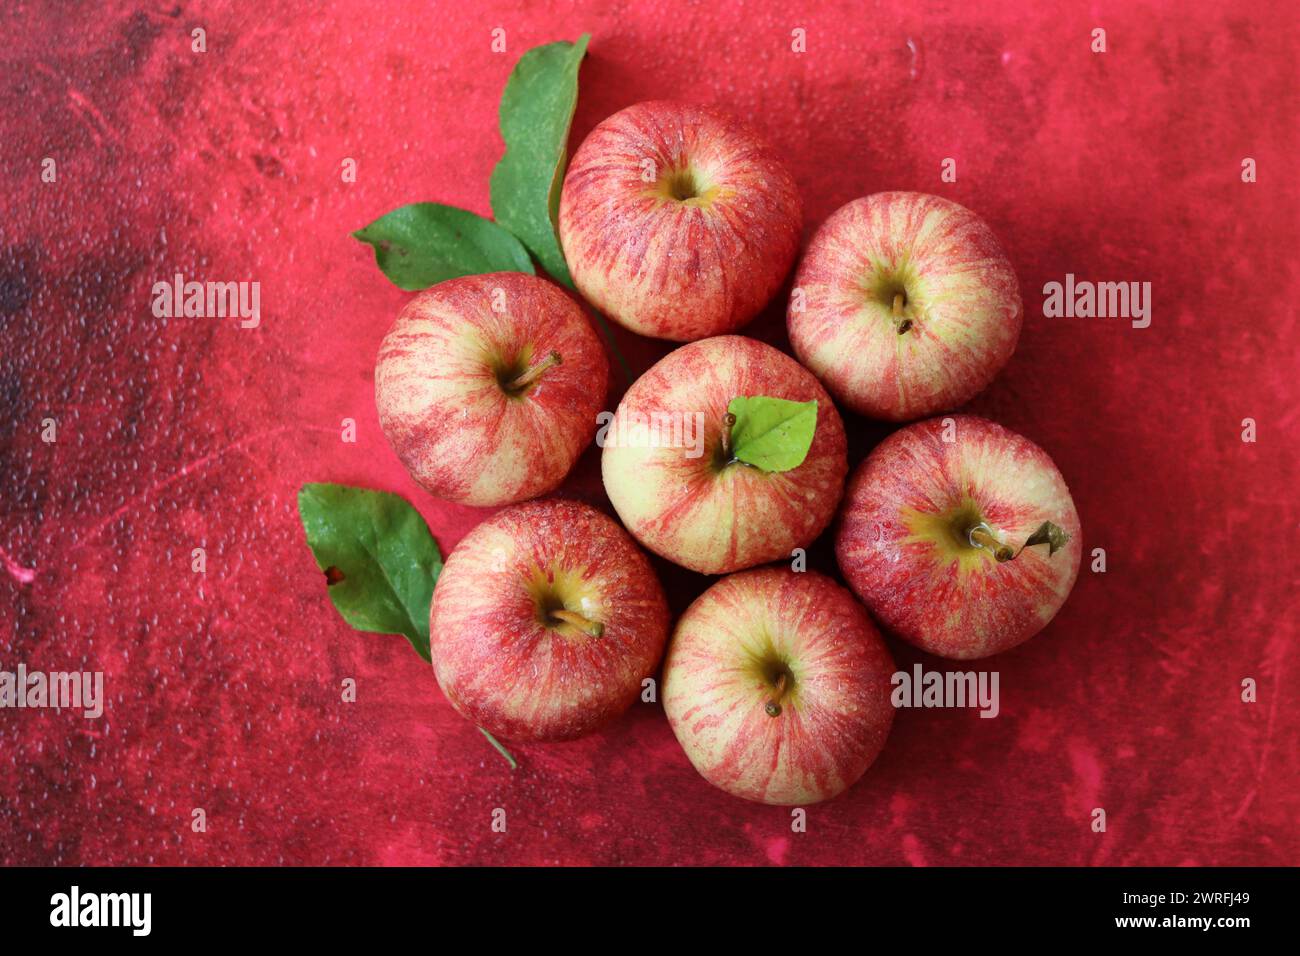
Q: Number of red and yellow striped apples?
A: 7